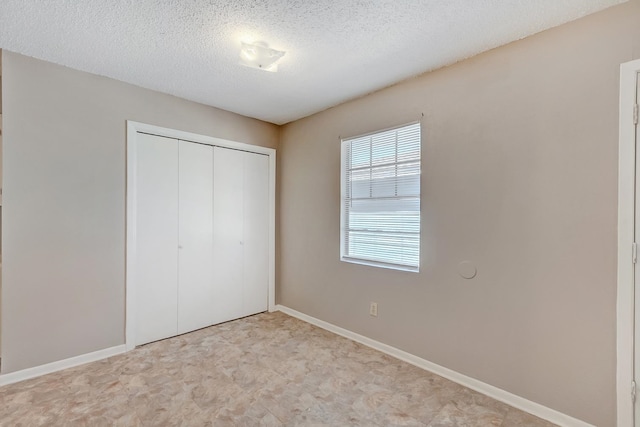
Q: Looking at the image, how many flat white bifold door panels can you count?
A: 4